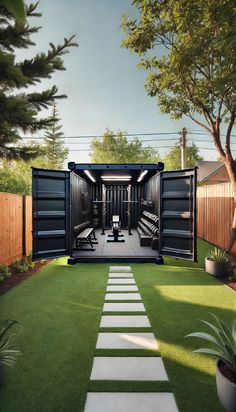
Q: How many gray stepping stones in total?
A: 10